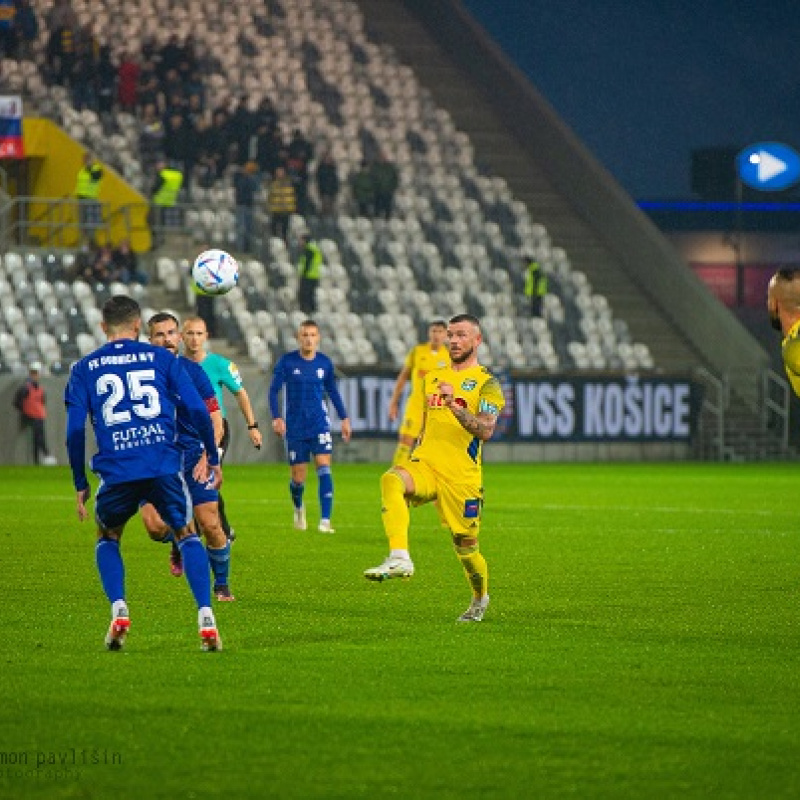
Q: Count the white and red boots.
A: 2